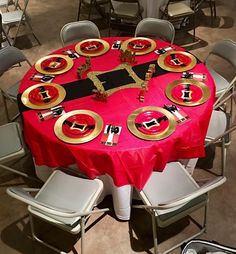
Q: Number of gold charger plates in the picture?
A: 8